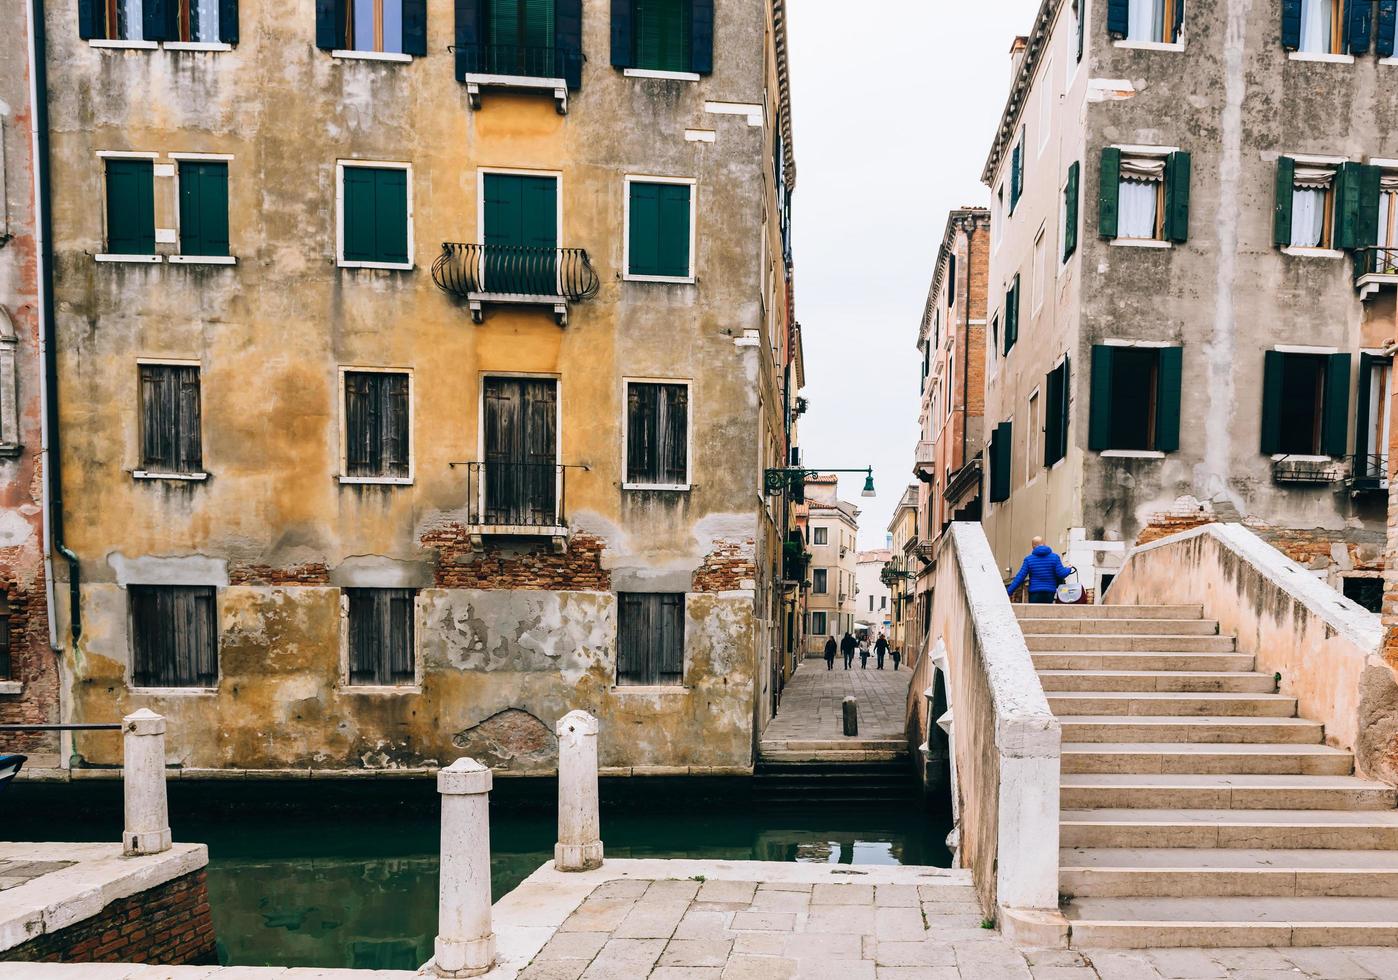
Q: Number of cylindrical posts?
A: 4